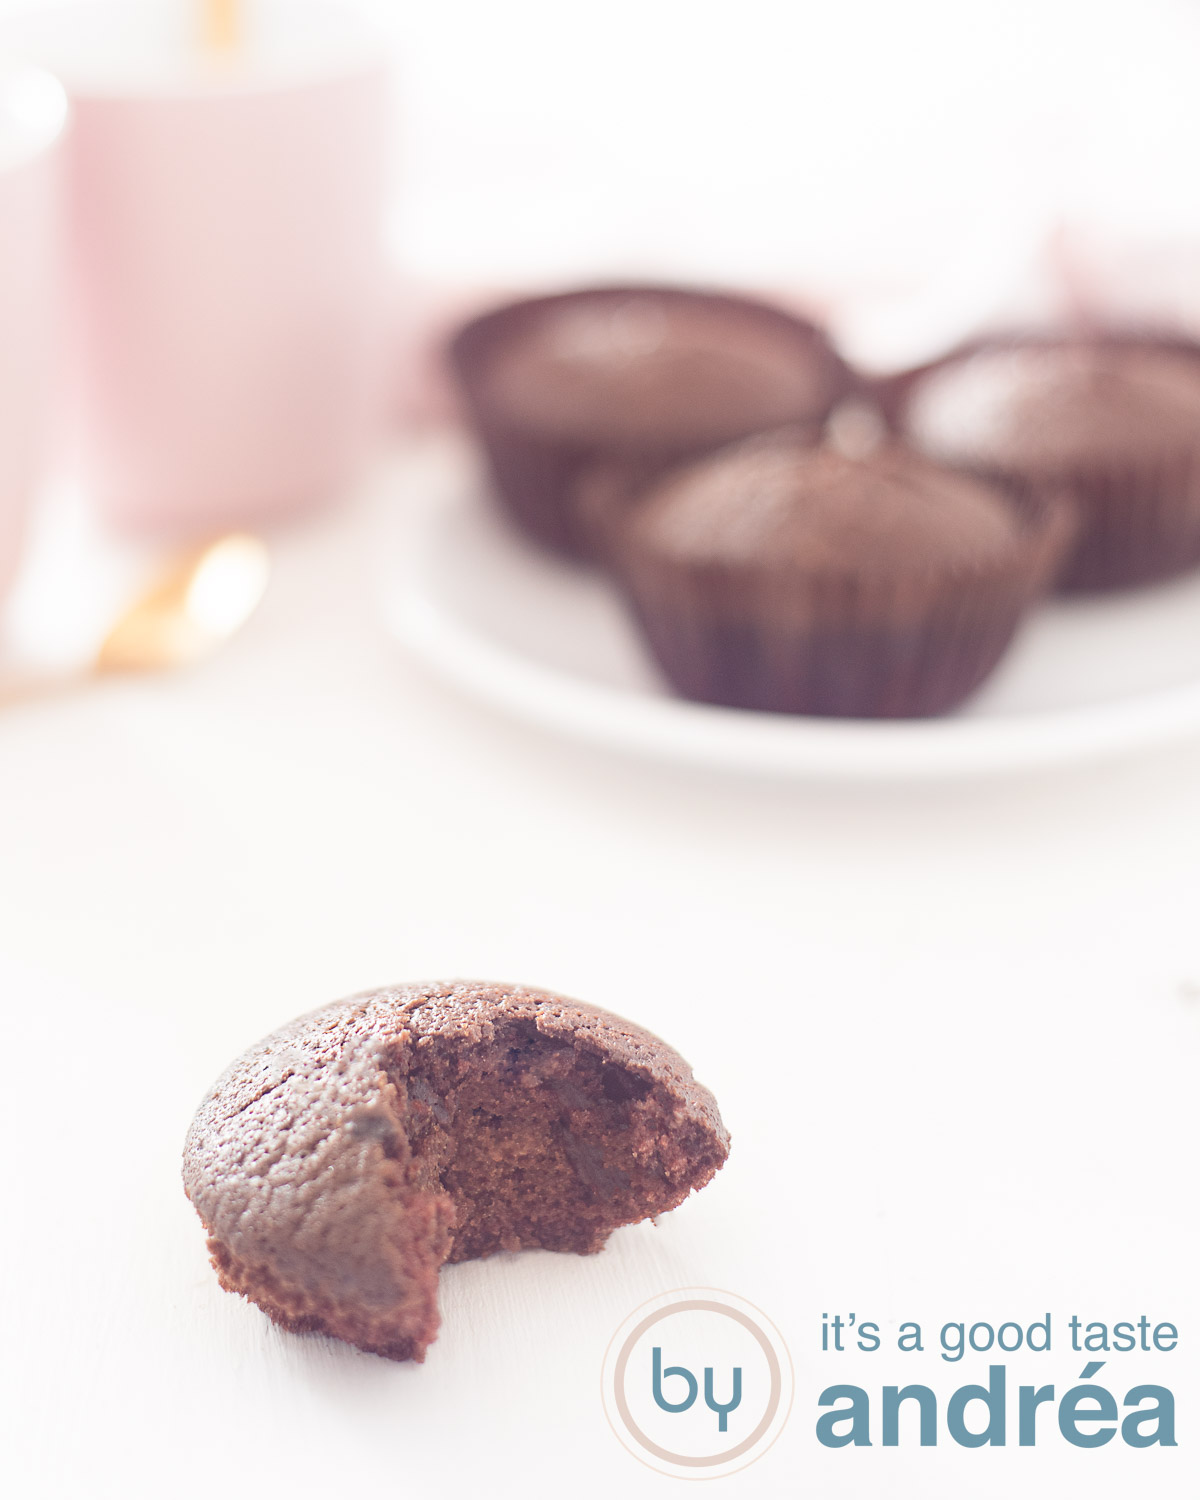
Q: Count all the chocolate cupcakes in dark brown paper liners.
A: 3